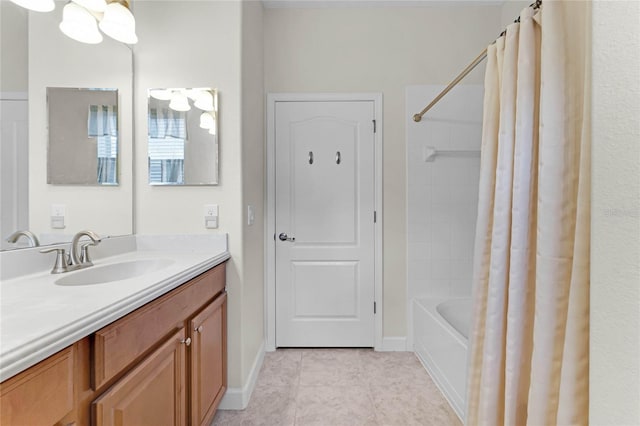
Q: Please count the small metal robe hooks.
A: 2